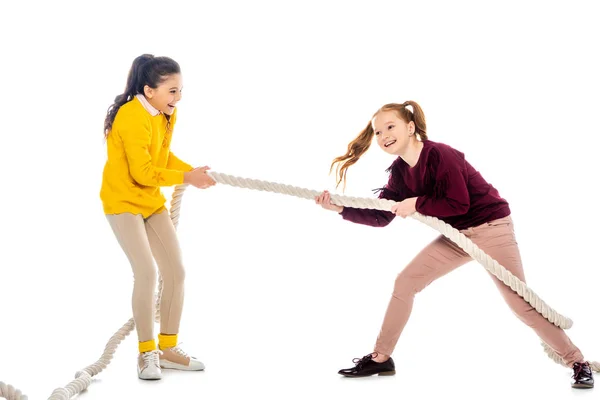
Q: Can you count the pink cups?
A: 0